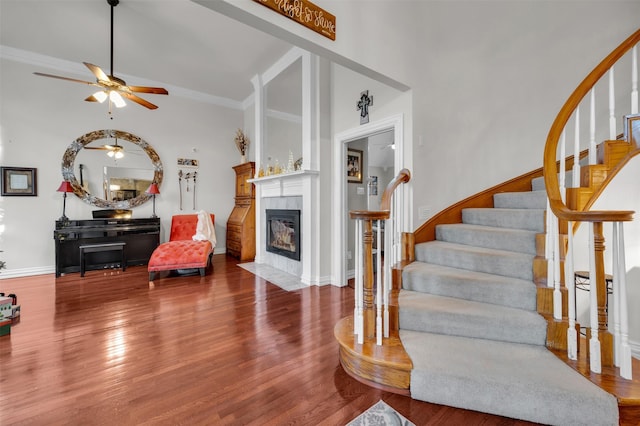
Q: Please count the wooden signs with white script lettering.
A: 1